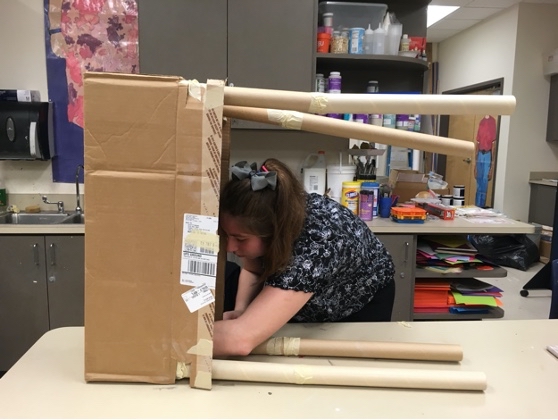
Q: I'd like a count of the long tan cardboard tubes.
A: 4